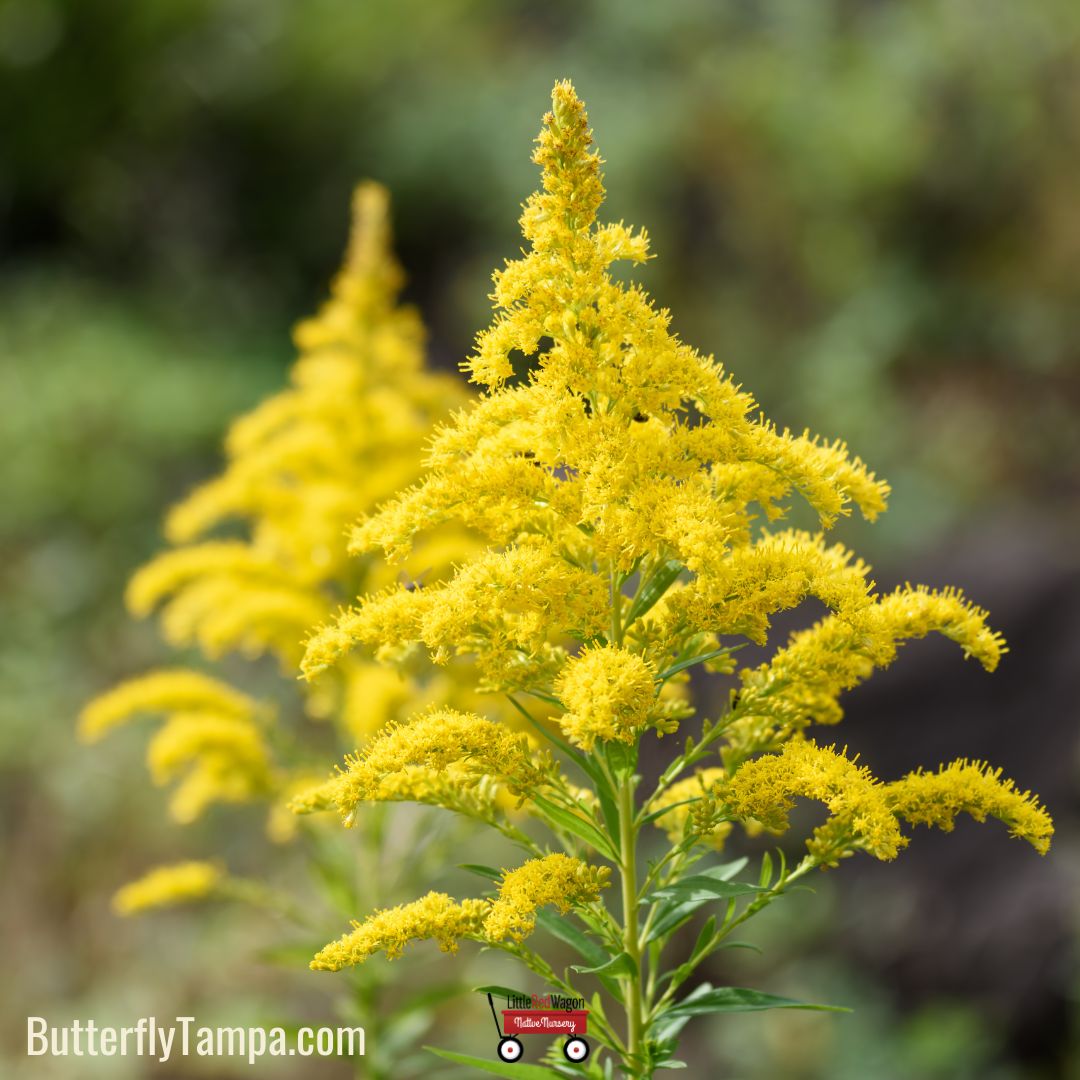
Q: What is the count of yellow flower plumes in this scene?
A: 2